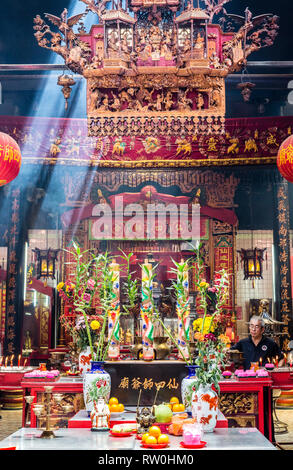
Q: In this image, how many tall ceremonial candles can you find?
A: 3